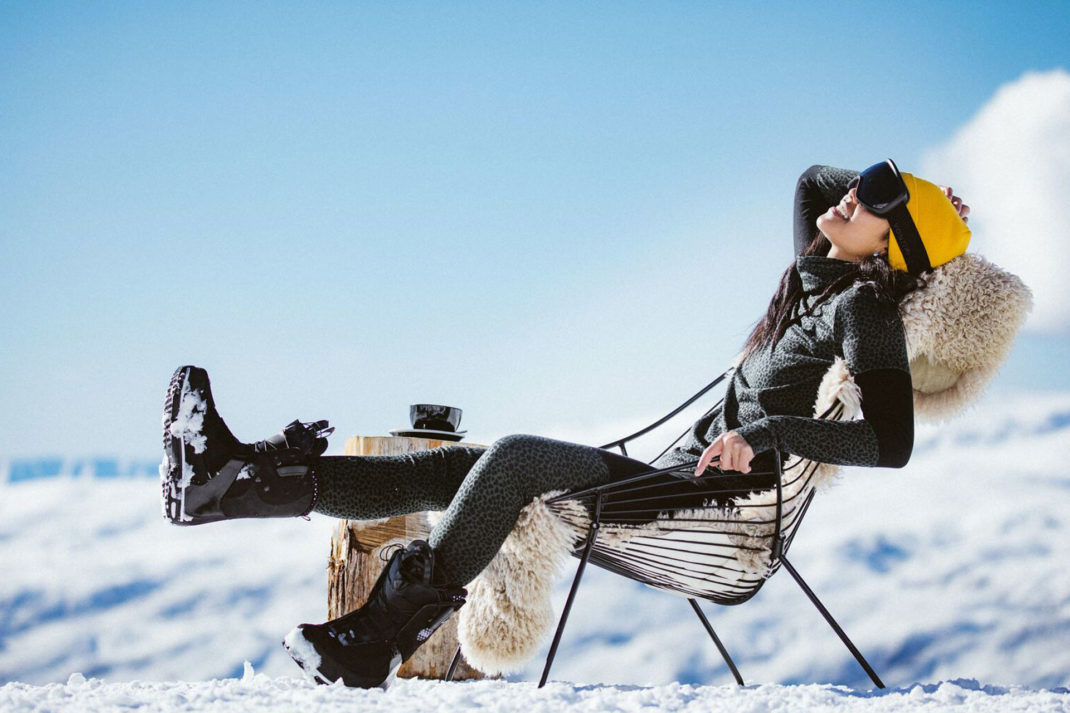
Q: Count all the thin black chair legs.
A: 4